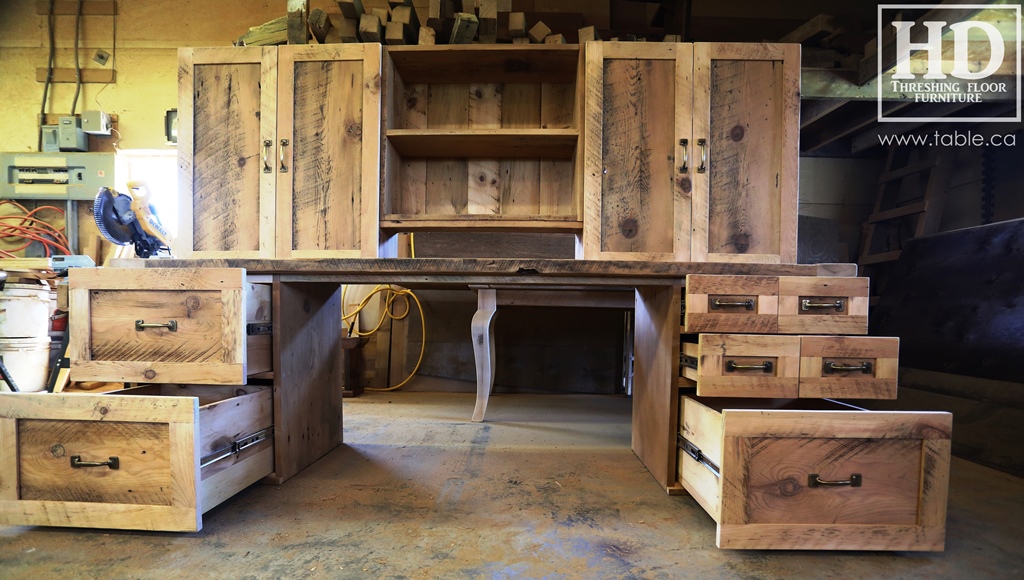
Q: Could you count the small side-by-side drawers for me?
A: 4